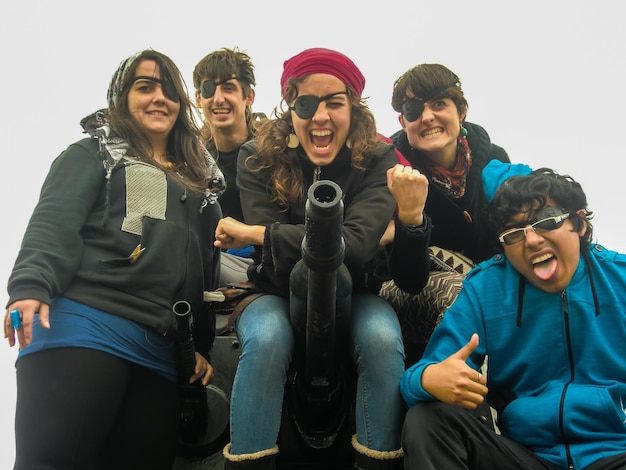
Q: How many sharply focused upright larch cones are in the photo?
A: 0